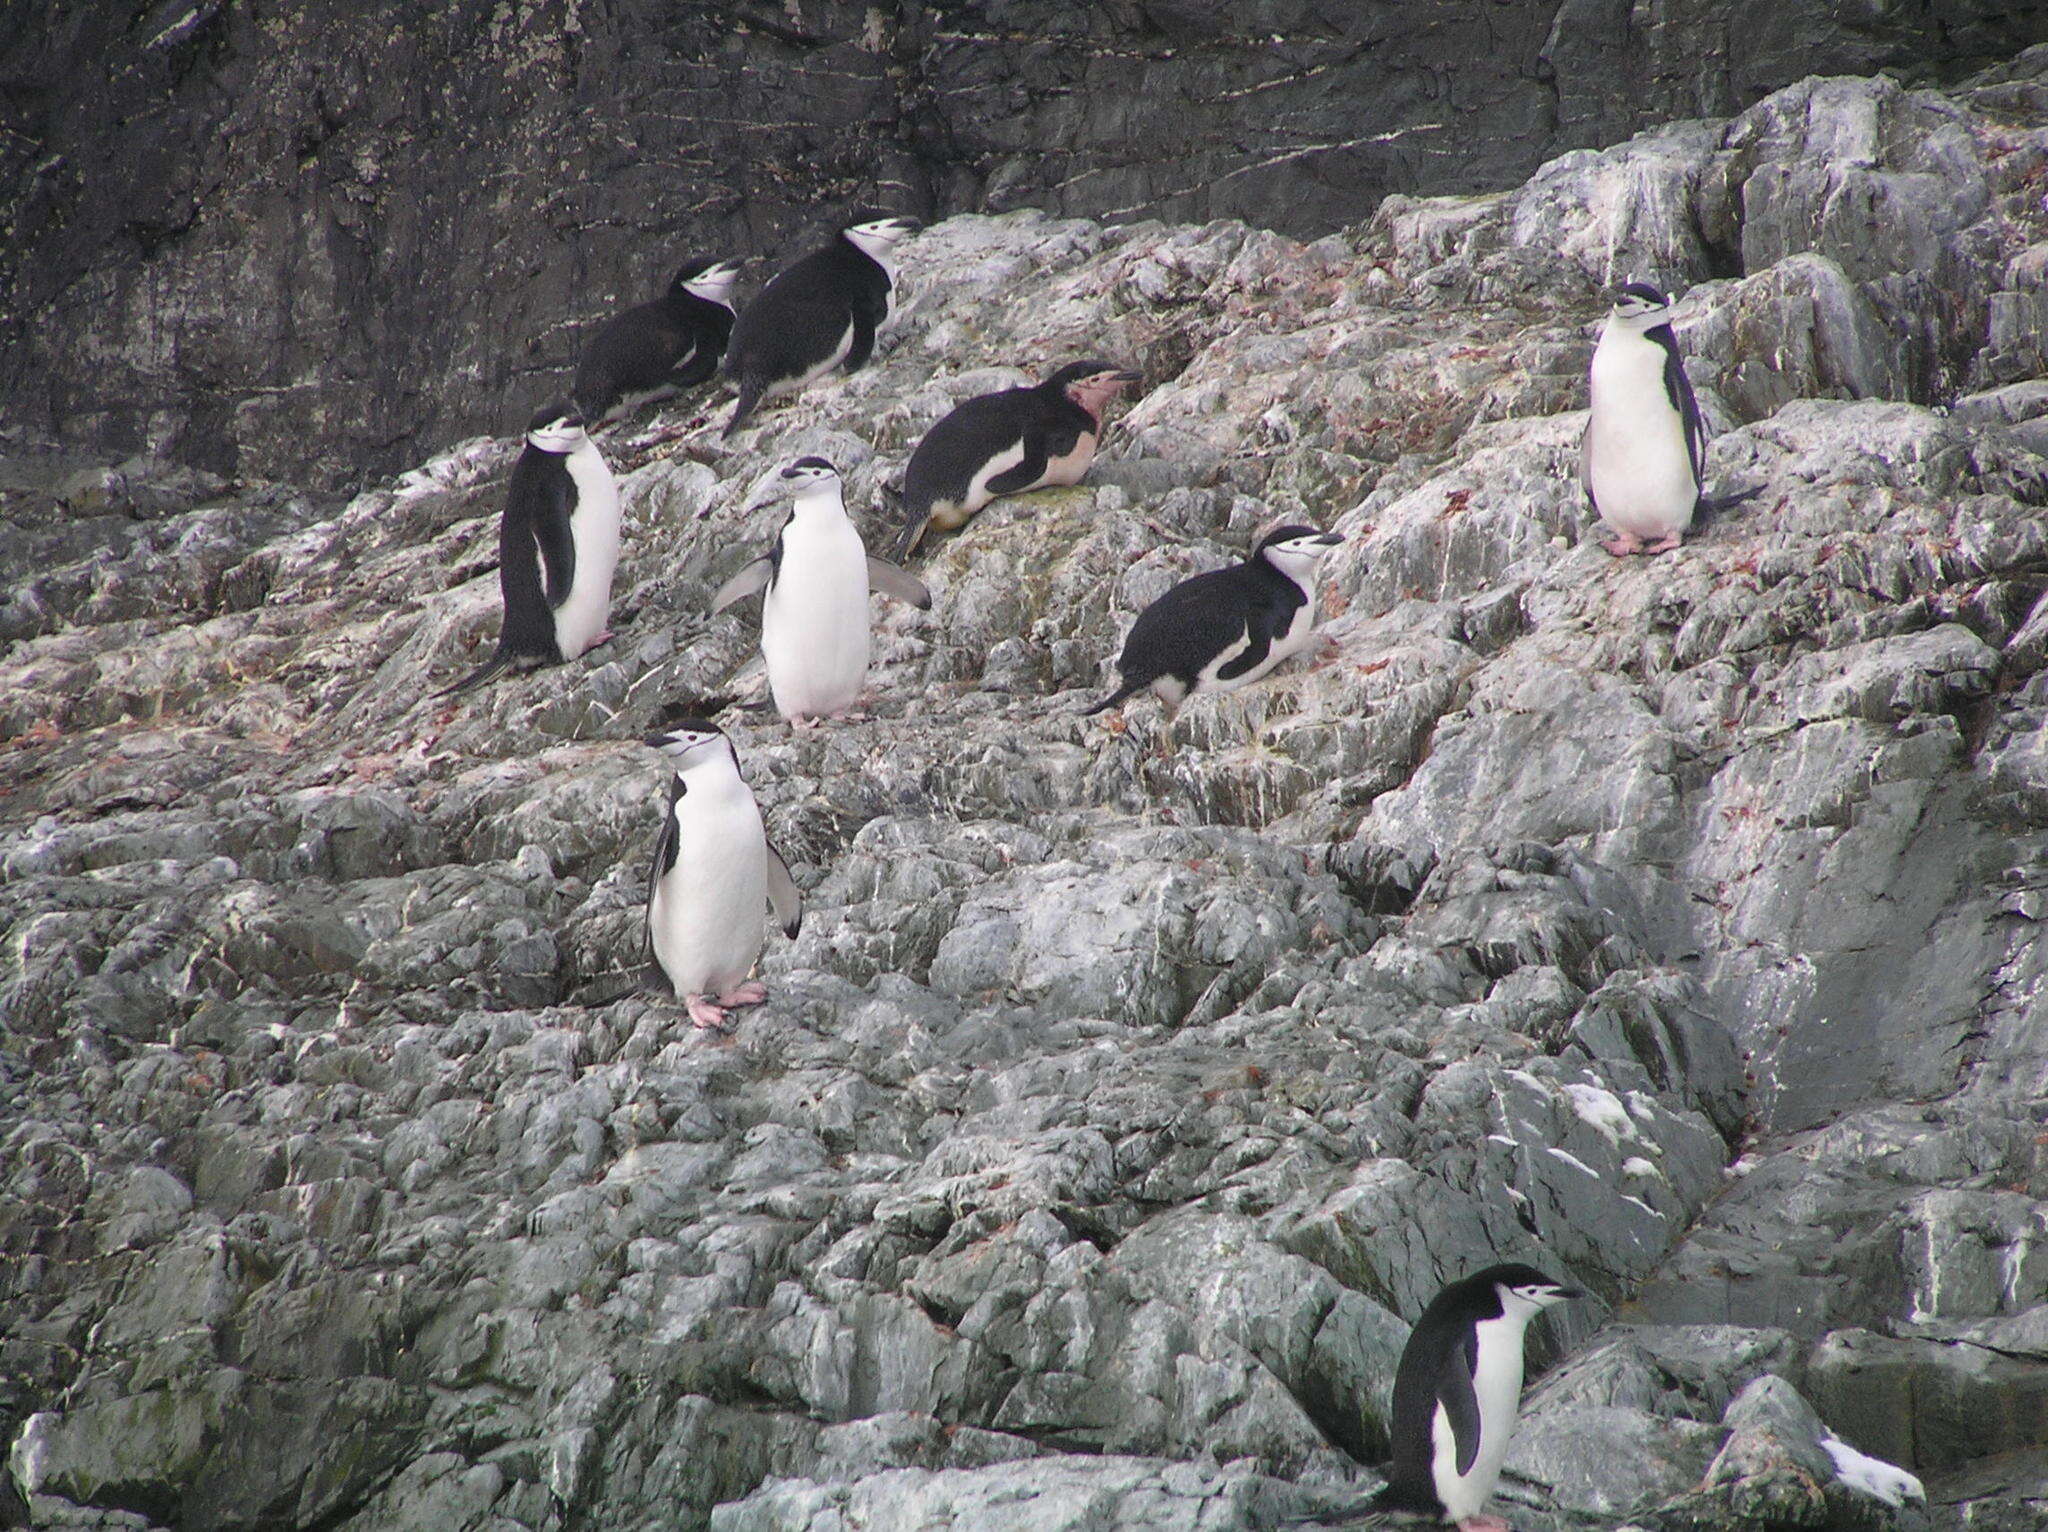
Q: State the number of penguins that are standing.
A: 5